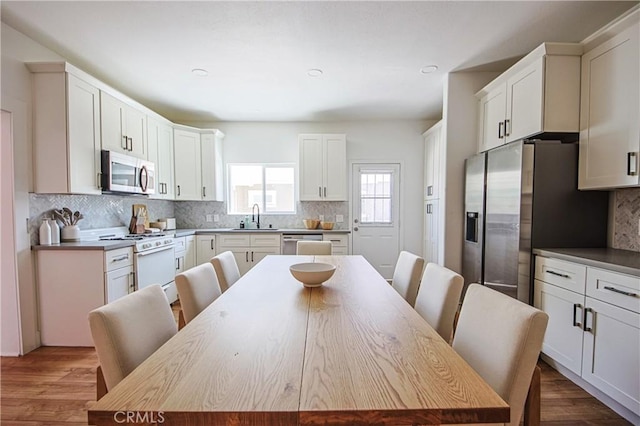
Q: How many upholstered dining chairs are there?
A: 7